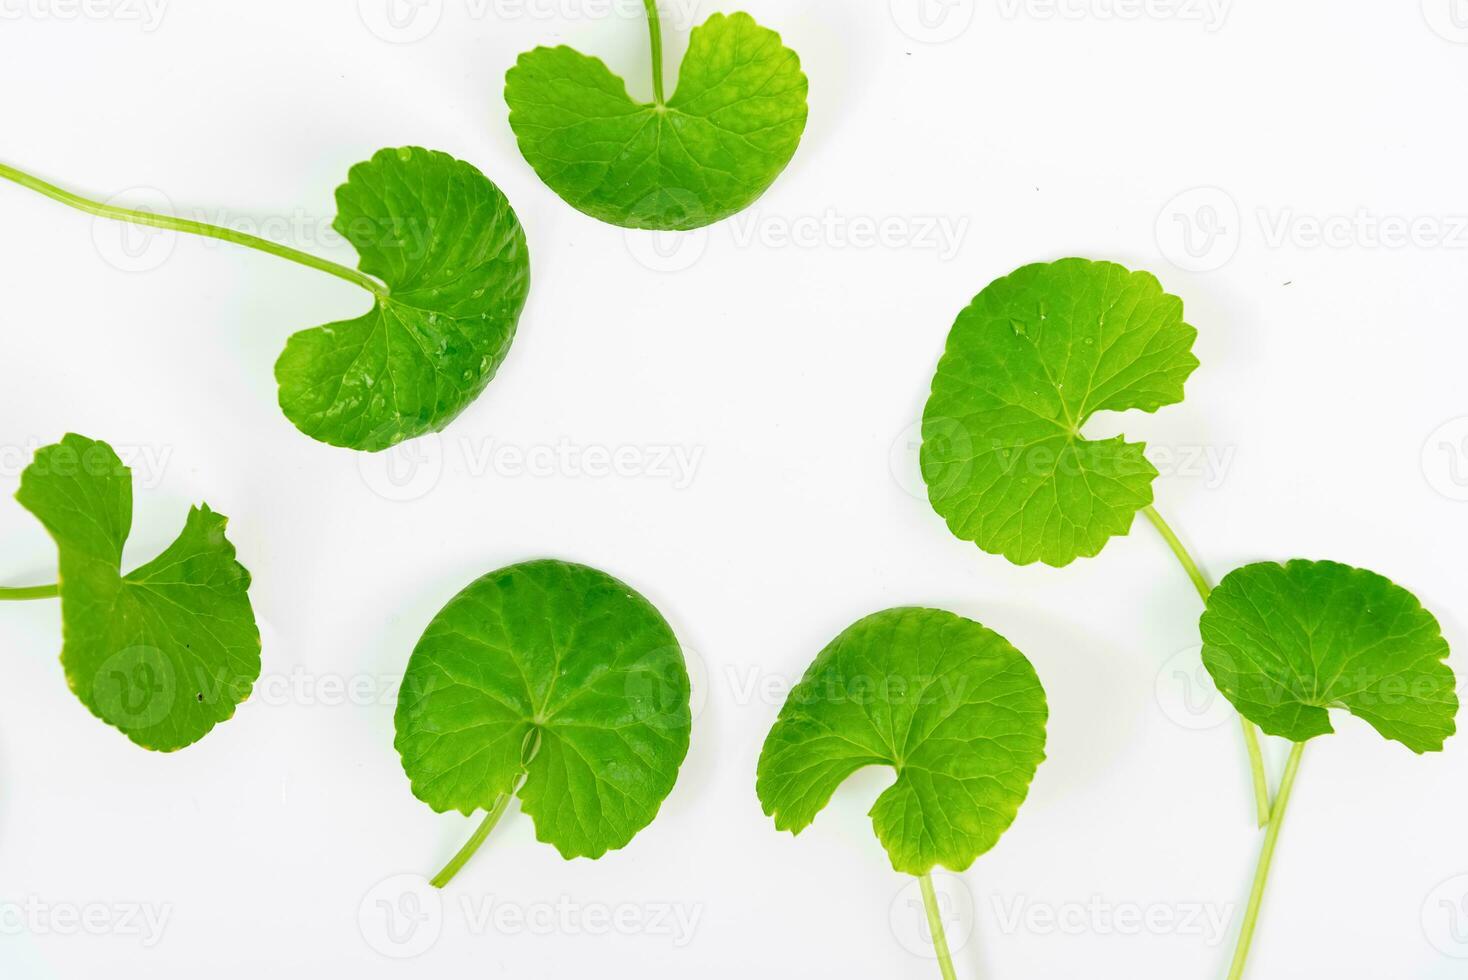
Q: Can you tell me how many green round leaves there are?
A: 7